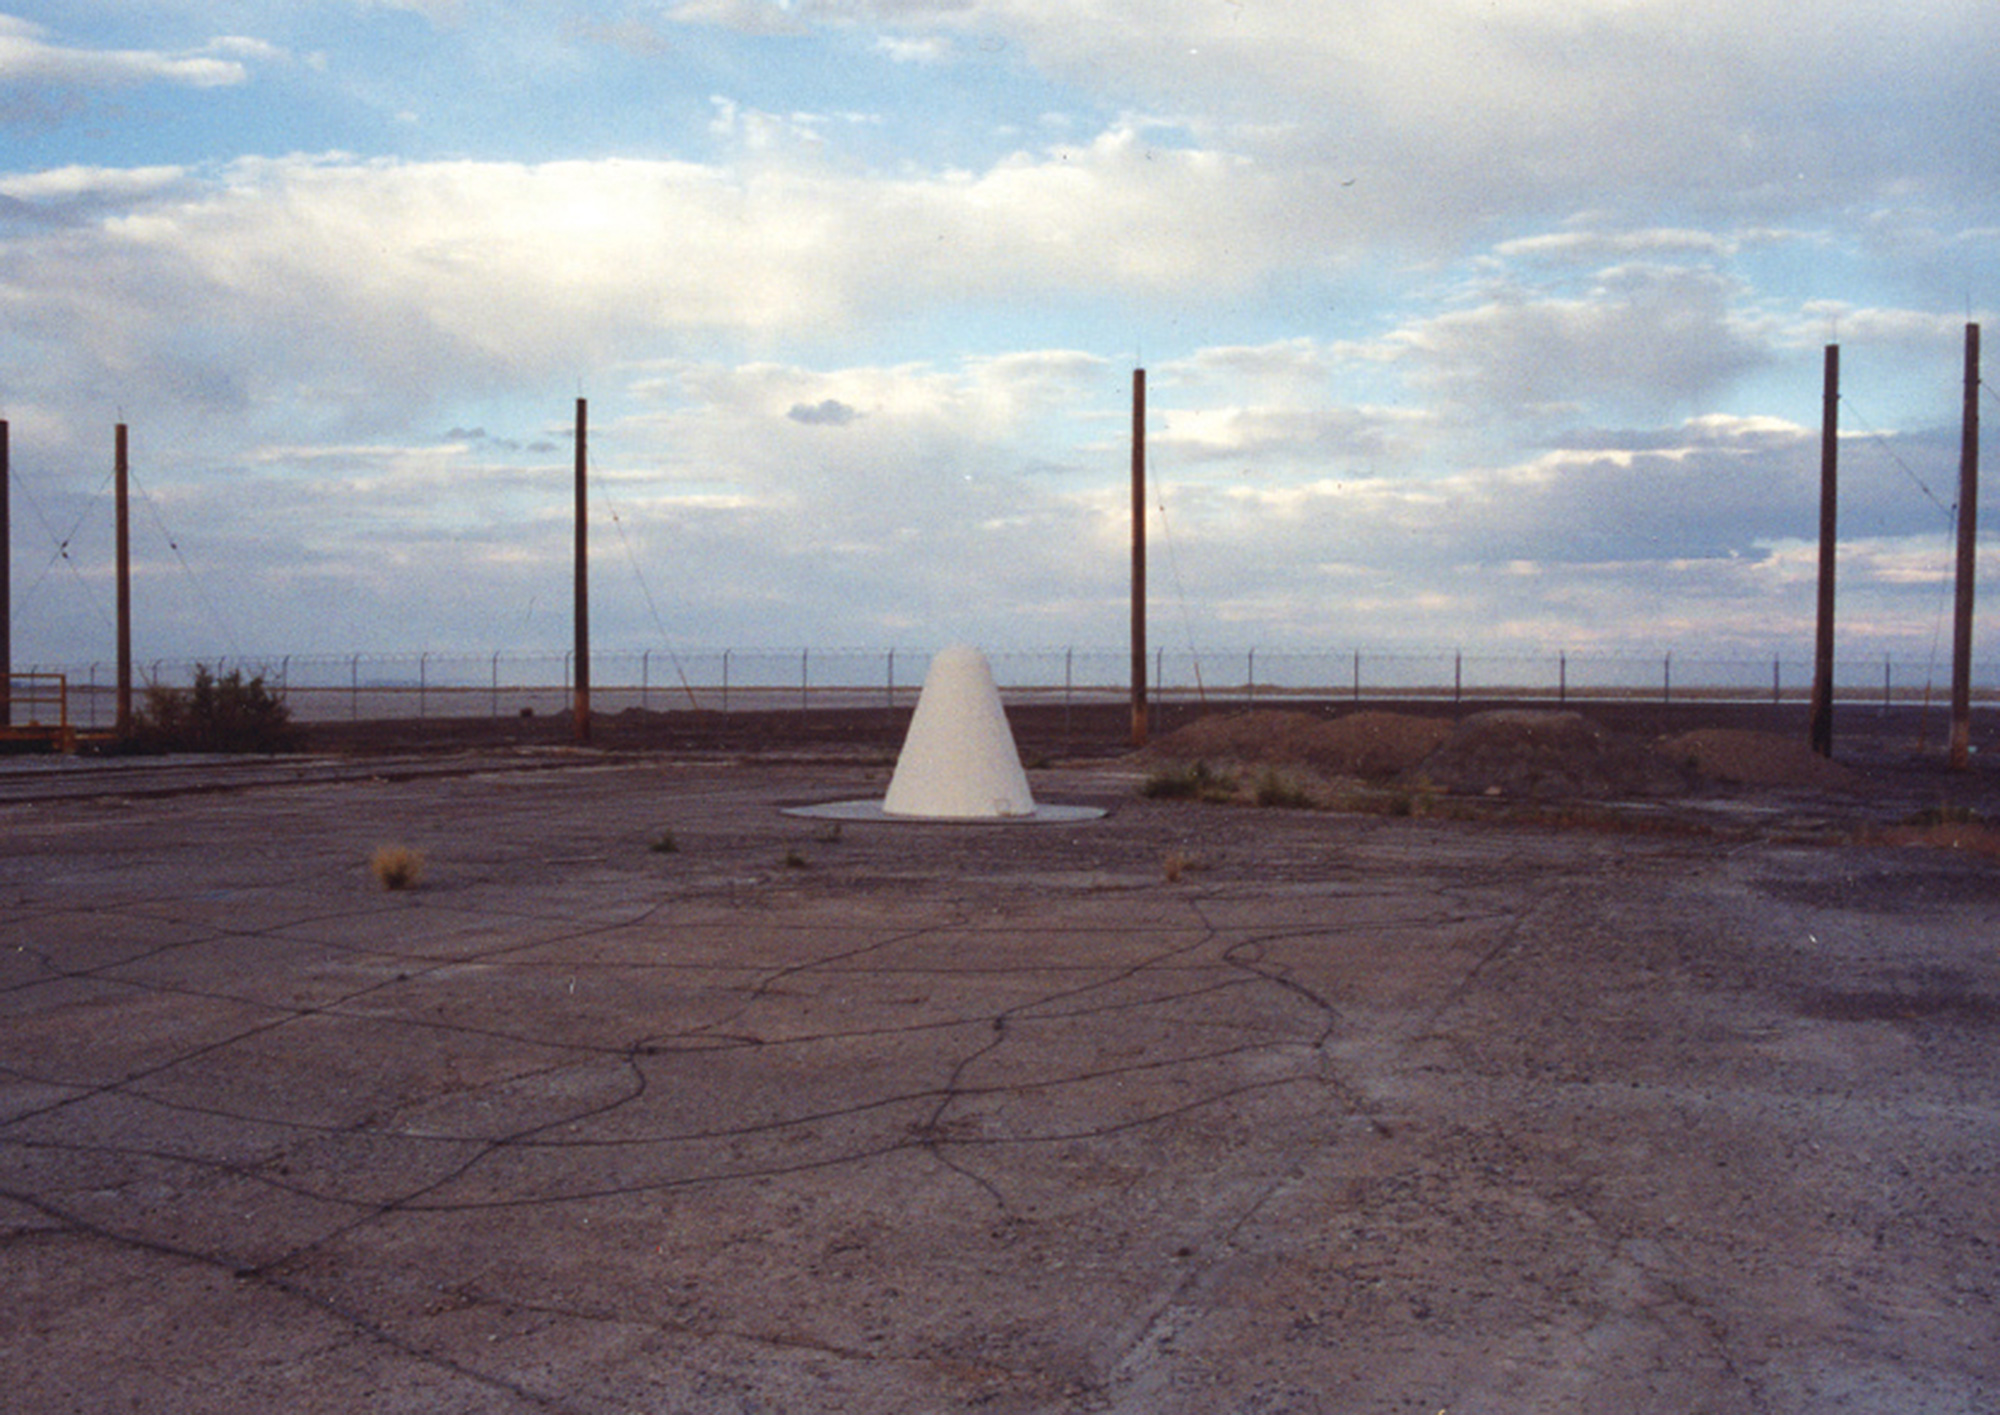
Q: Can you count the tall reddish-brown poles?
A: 6